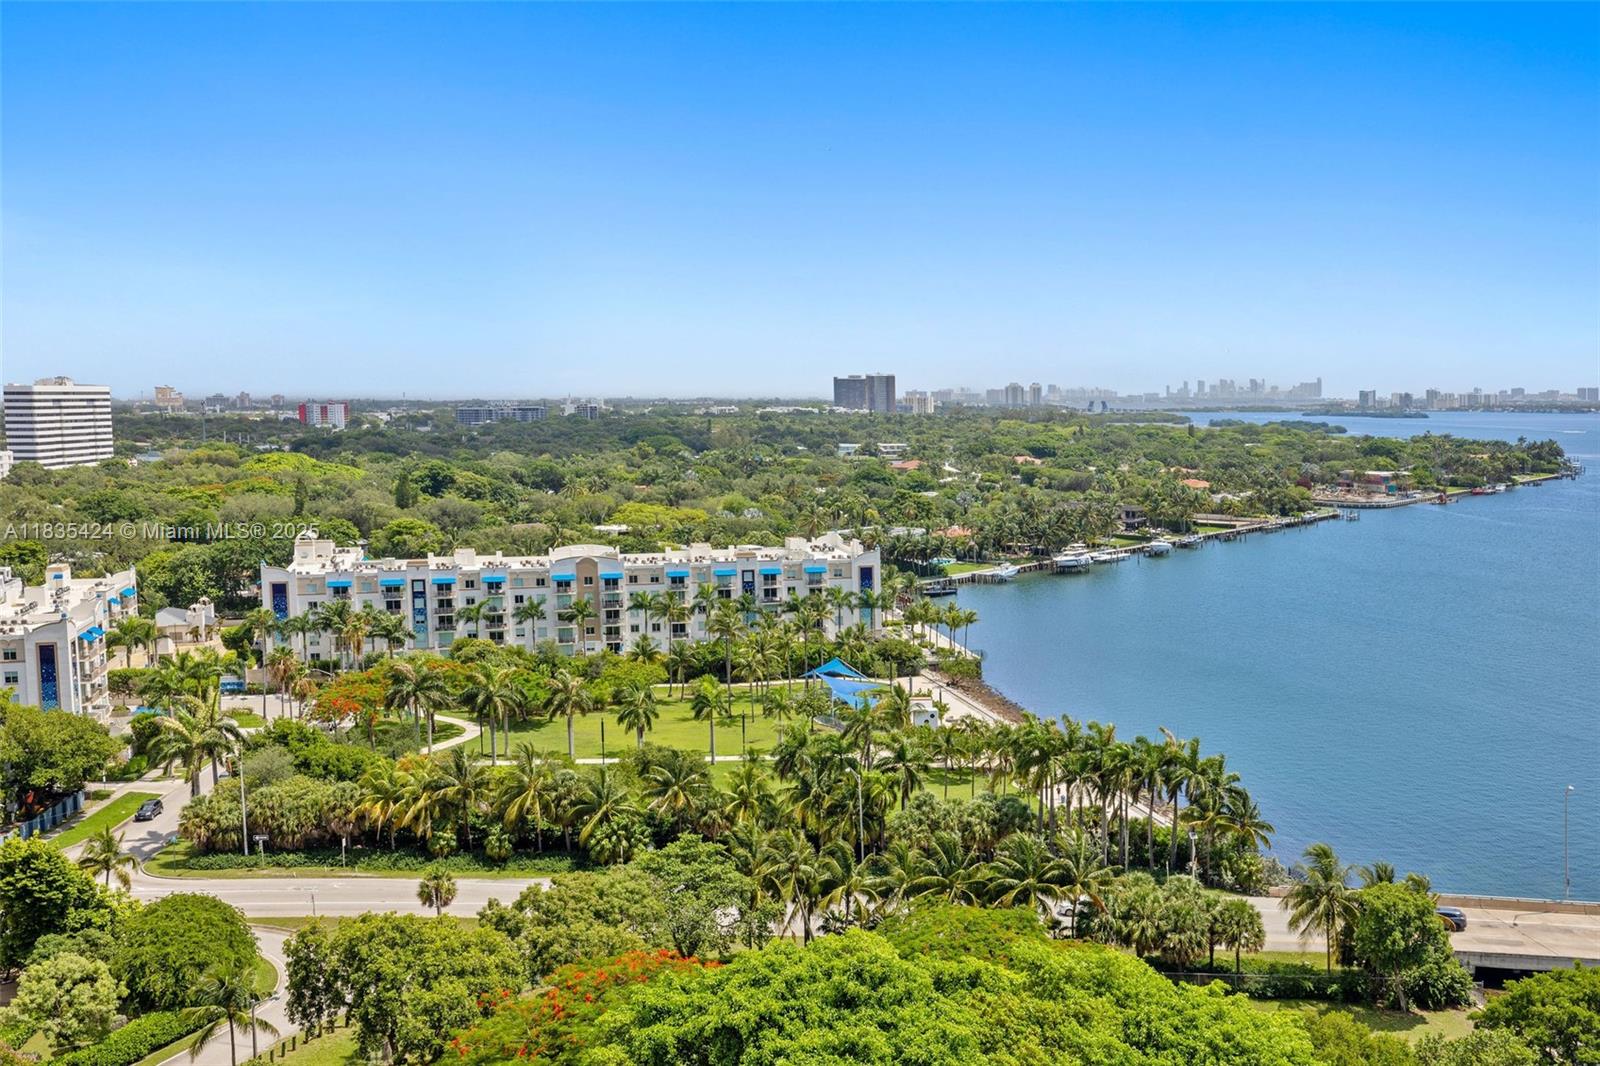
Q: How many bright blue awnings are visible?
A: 14